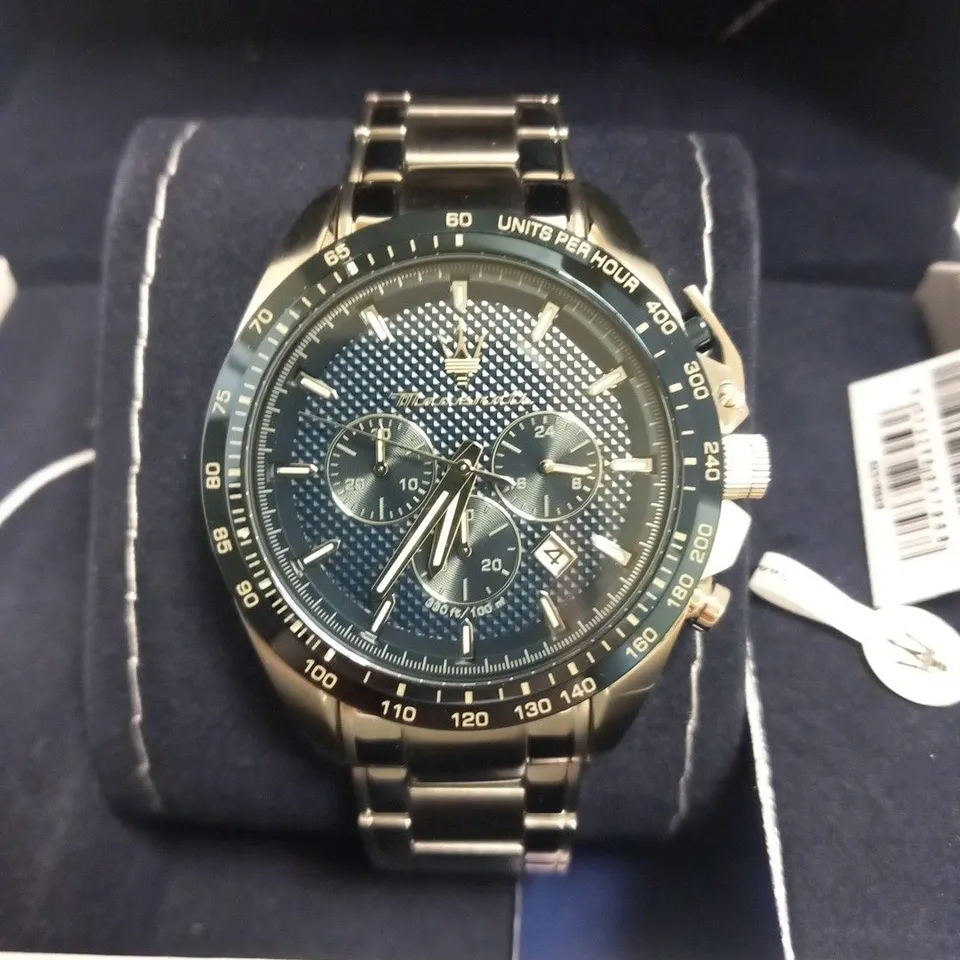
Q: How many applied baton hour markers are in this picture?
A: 12